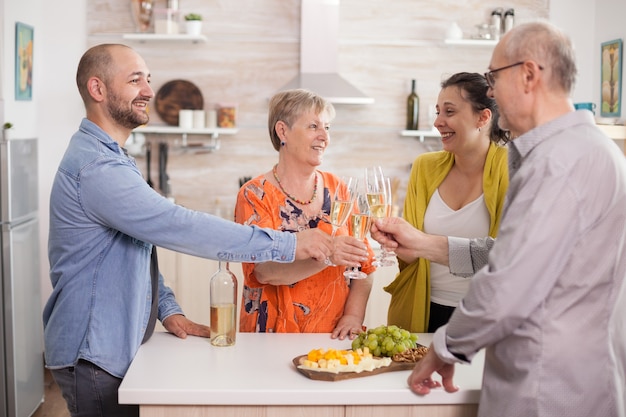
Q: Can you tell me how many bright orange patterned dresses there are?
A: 1